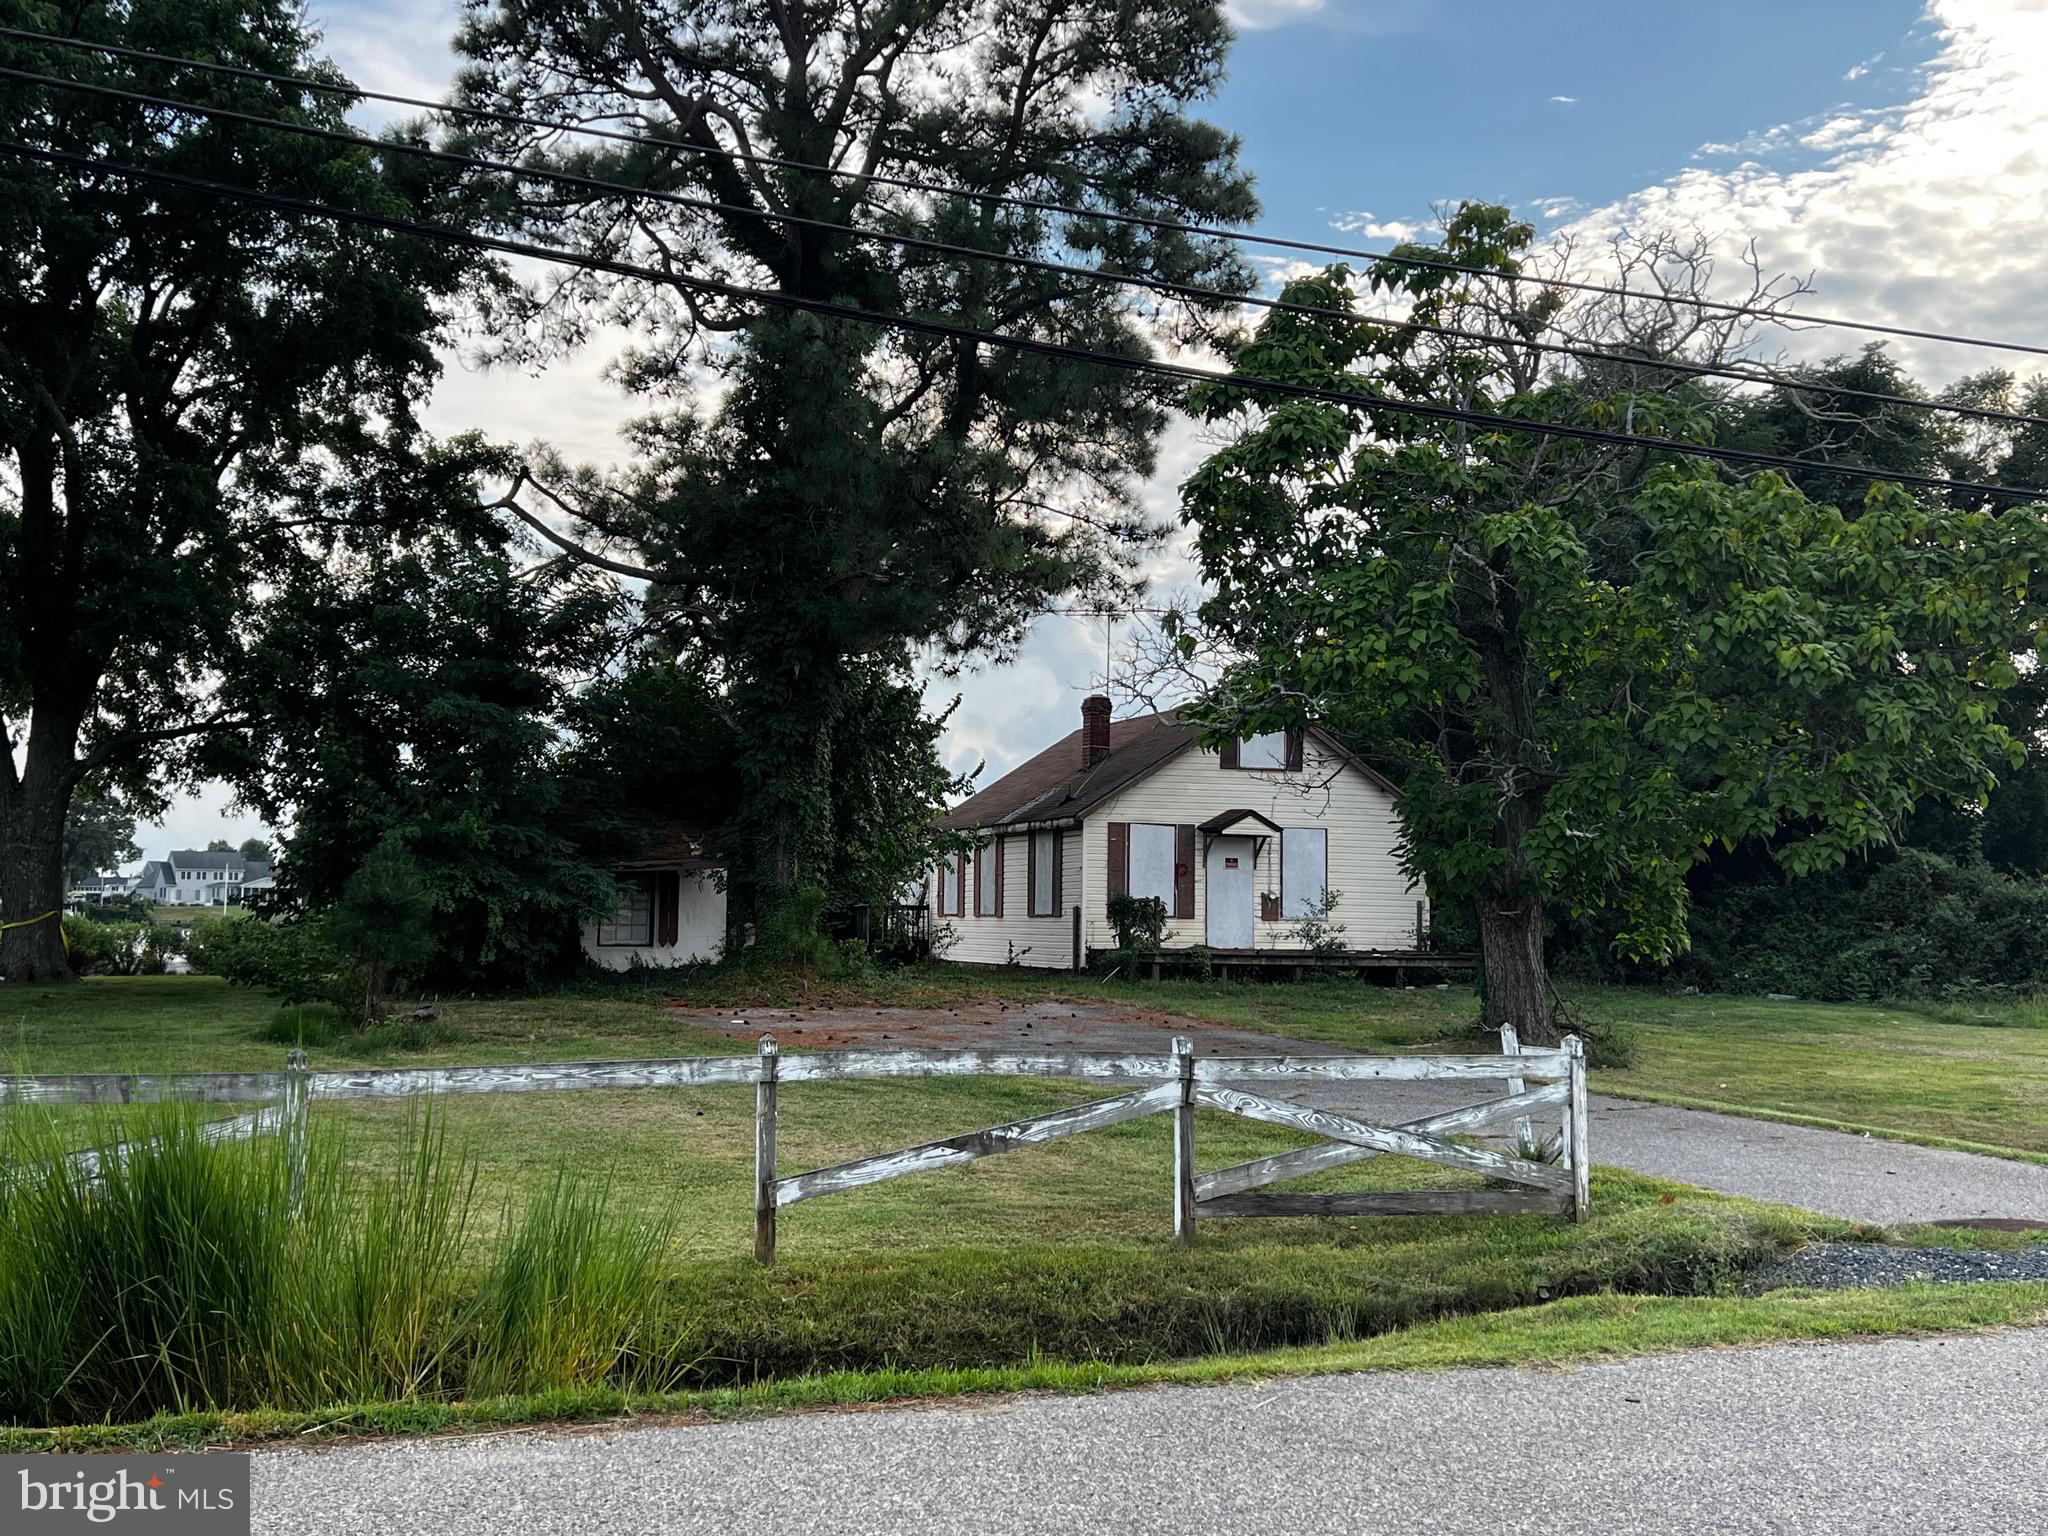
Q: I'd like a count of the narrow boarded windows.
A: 3